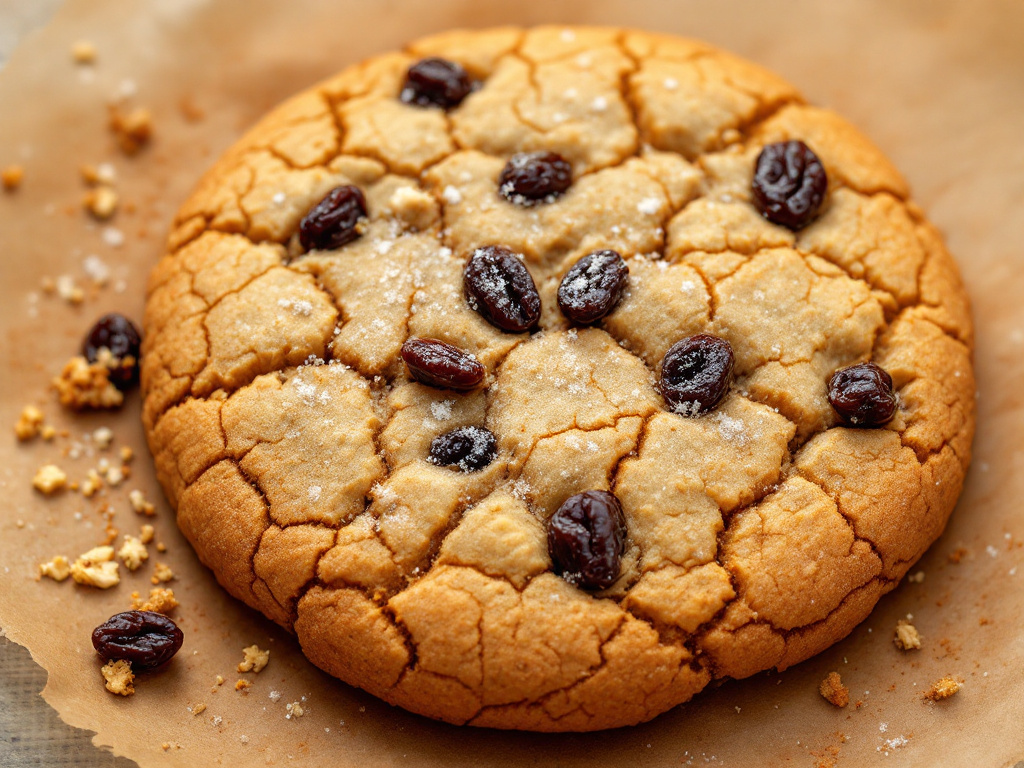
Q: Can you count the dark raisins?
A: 13